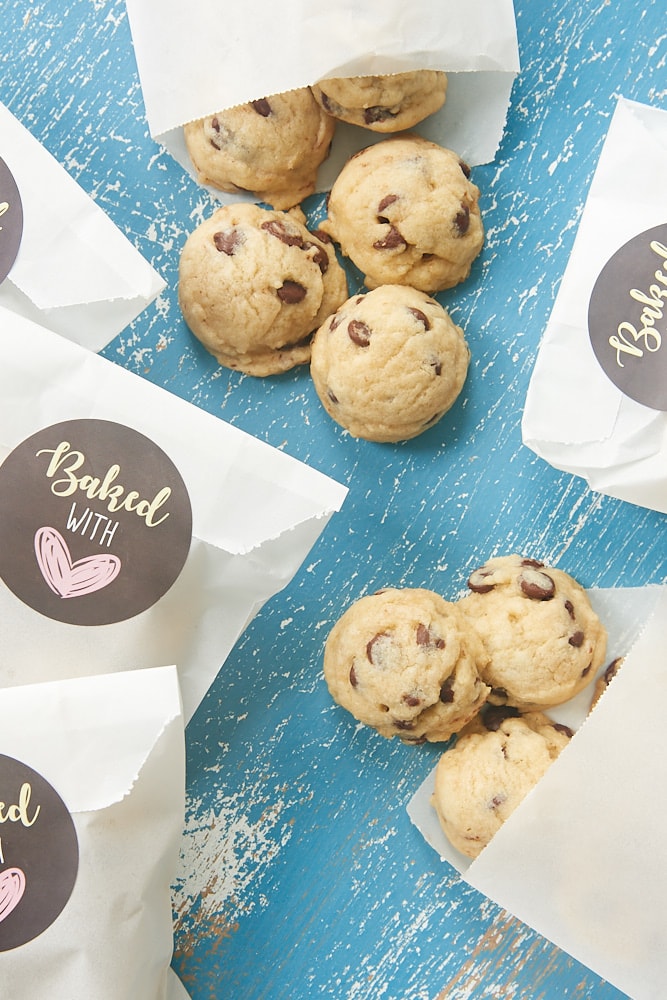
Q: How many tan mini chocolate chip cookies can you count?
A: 9